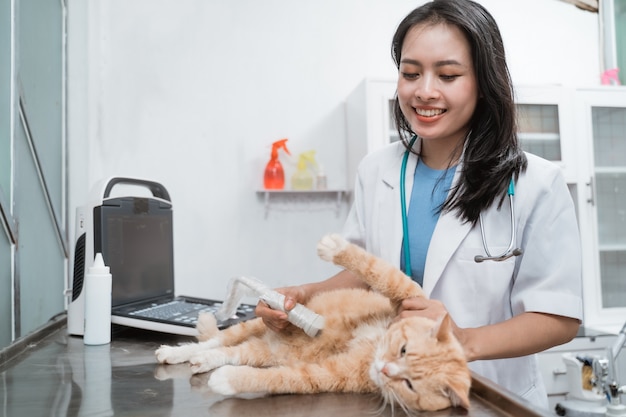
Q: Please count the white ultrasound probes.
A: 1